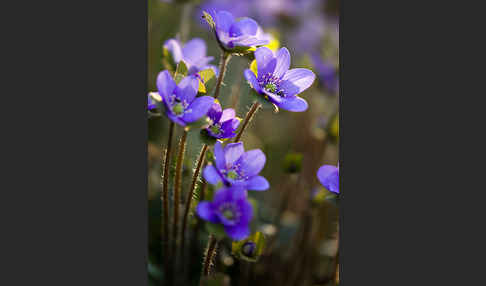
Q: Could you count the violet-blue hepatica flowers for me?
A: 8